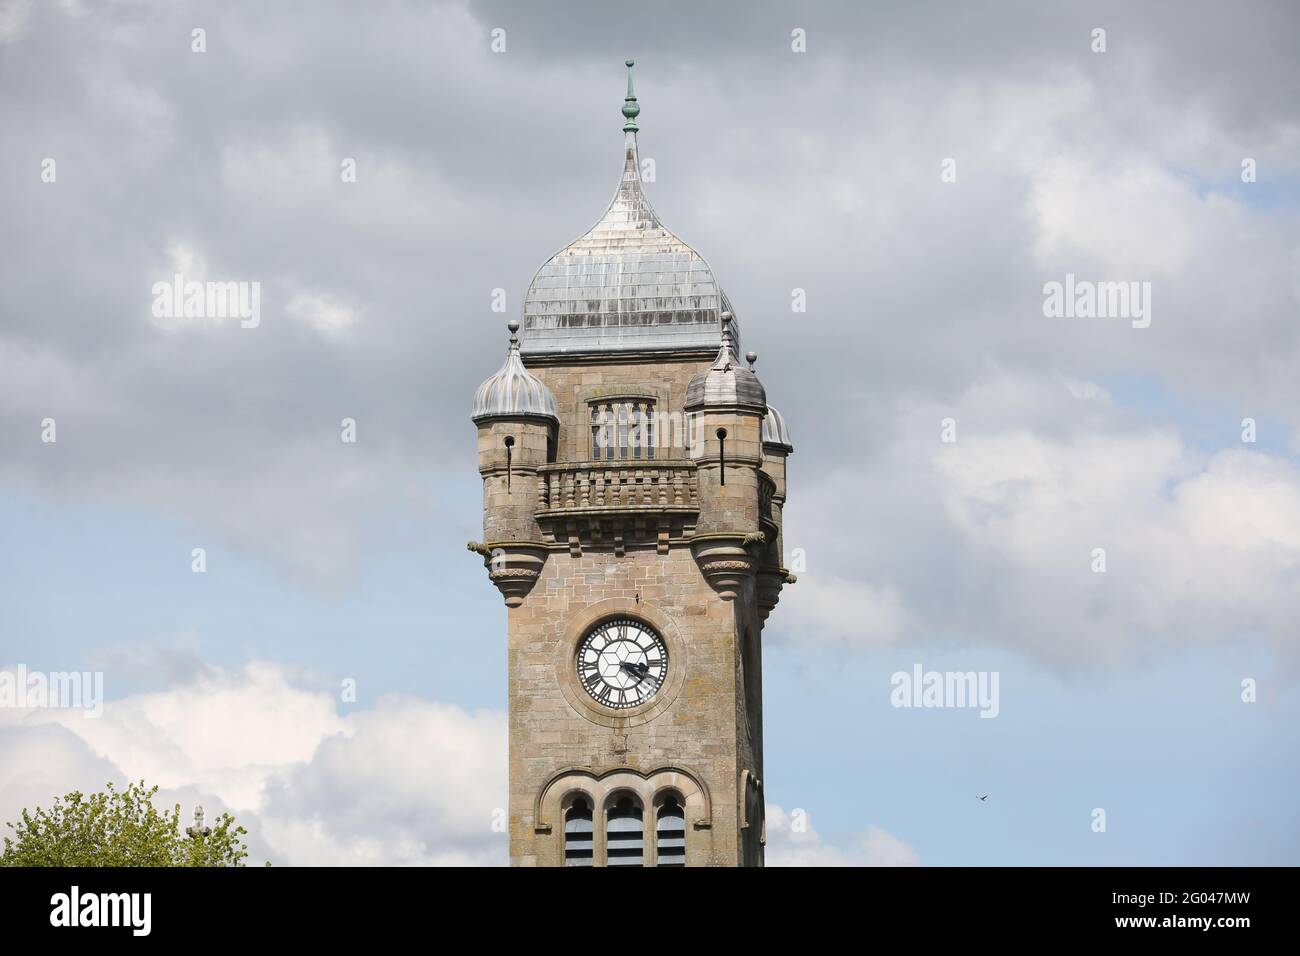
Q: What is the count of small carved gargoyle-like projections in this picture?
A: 3